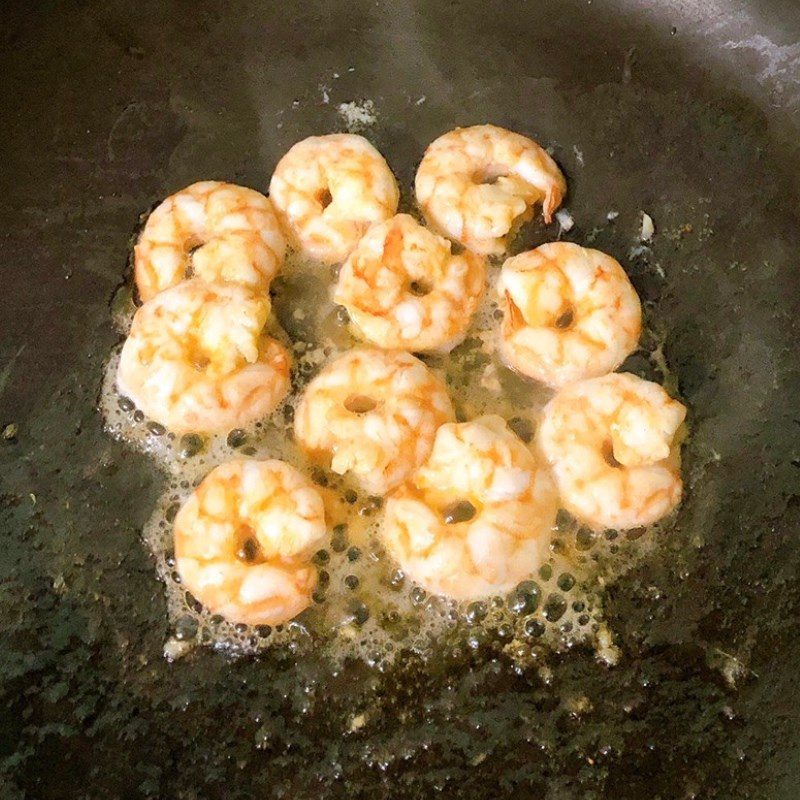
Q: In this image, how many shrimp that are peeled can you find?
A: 10